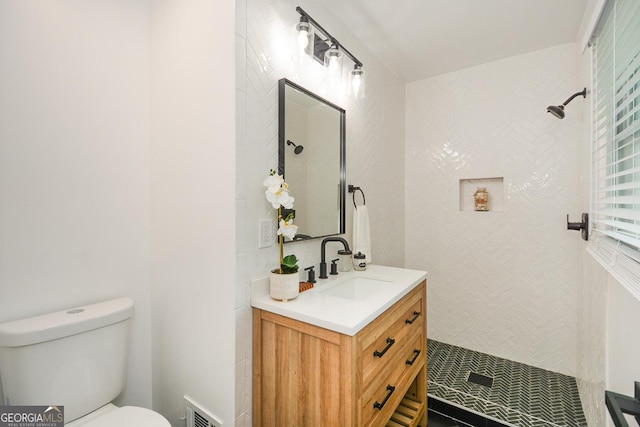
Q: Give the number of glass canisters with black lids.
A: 2